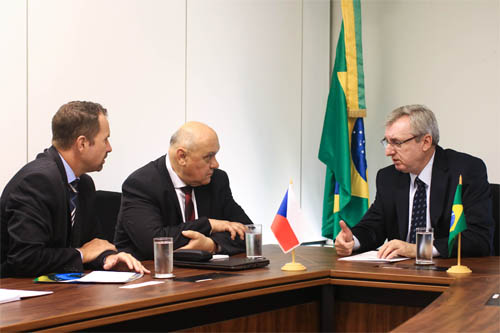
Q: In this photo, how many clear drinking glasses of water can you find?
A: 3